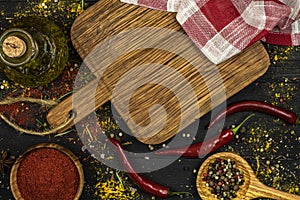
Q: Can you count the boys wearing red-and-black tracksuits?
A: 0